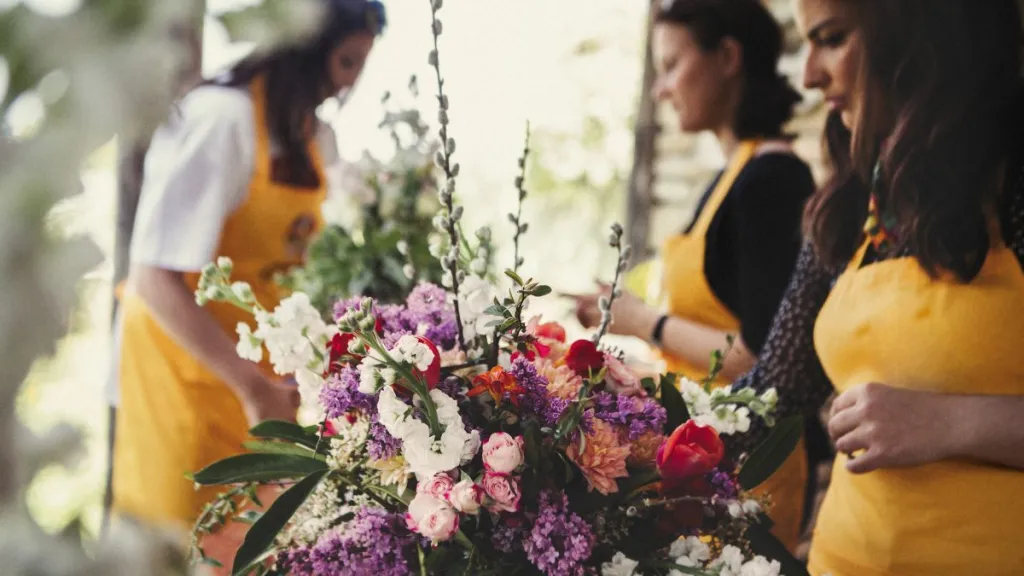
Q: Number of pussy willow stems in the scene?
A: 3